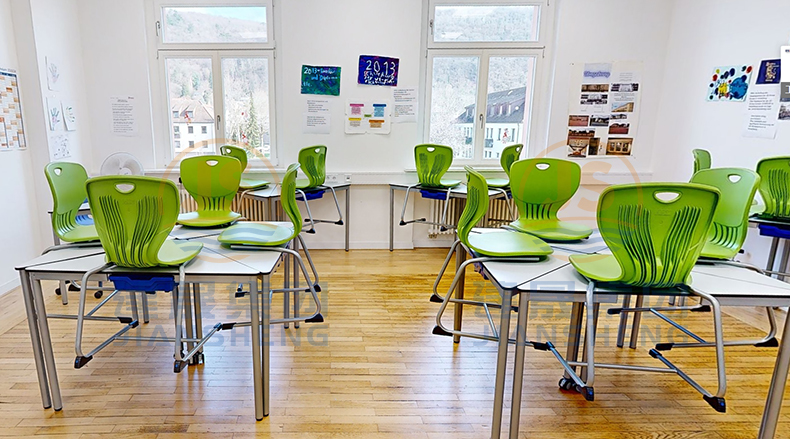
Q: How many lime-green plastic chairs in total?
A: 14